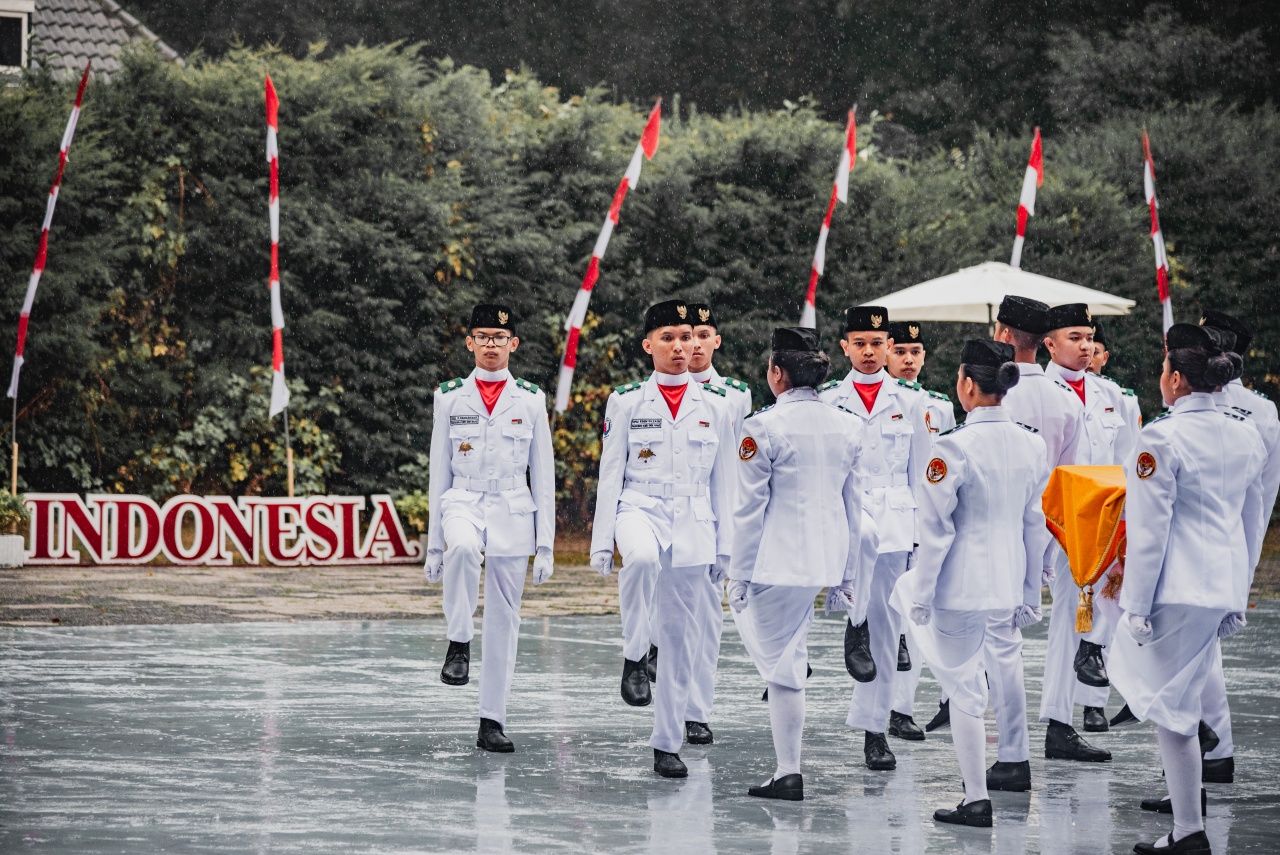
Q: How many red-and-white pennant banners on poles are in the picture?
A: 6